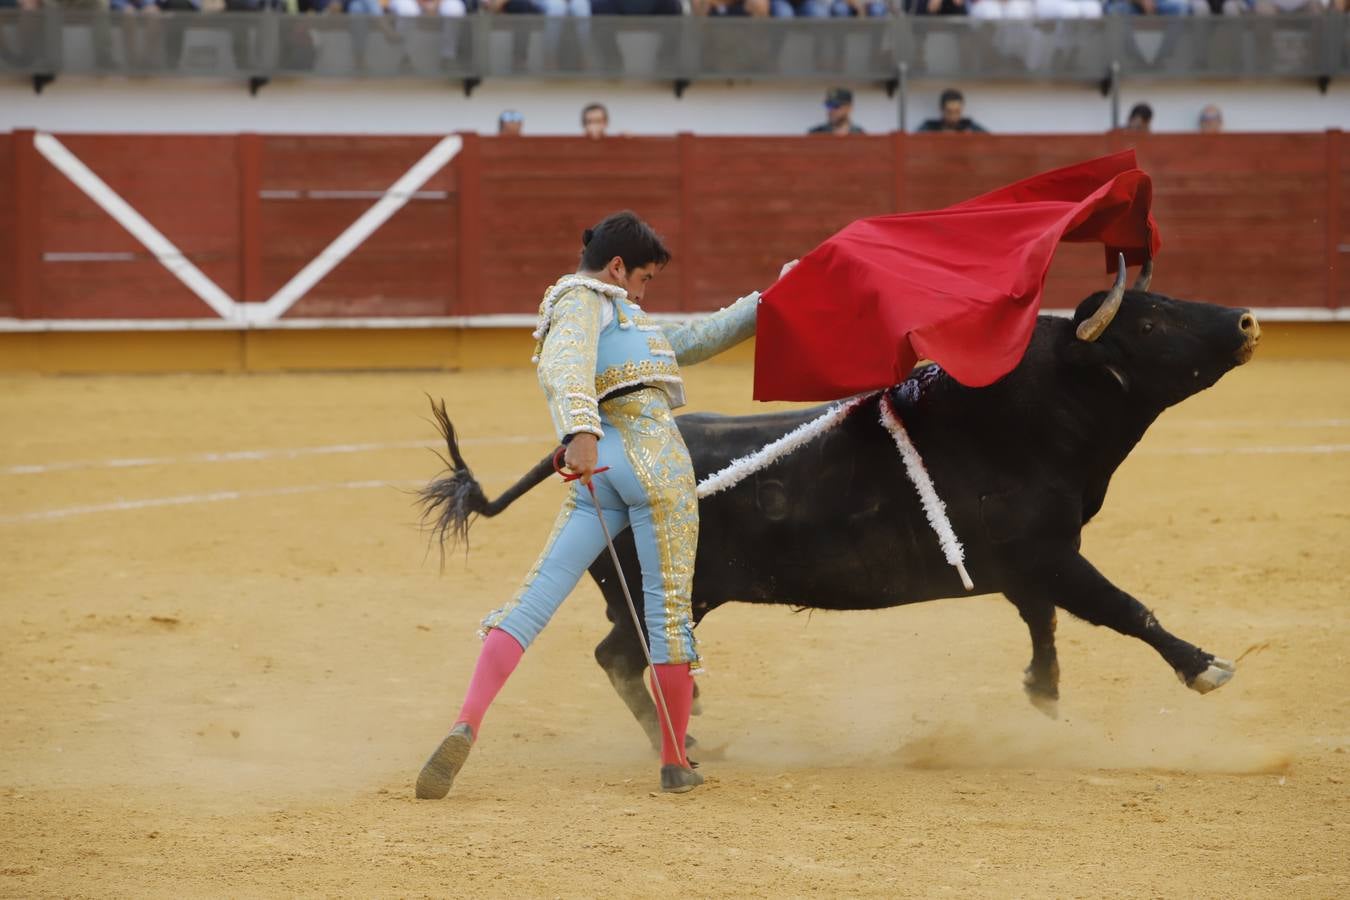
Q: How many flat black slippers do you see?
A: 2